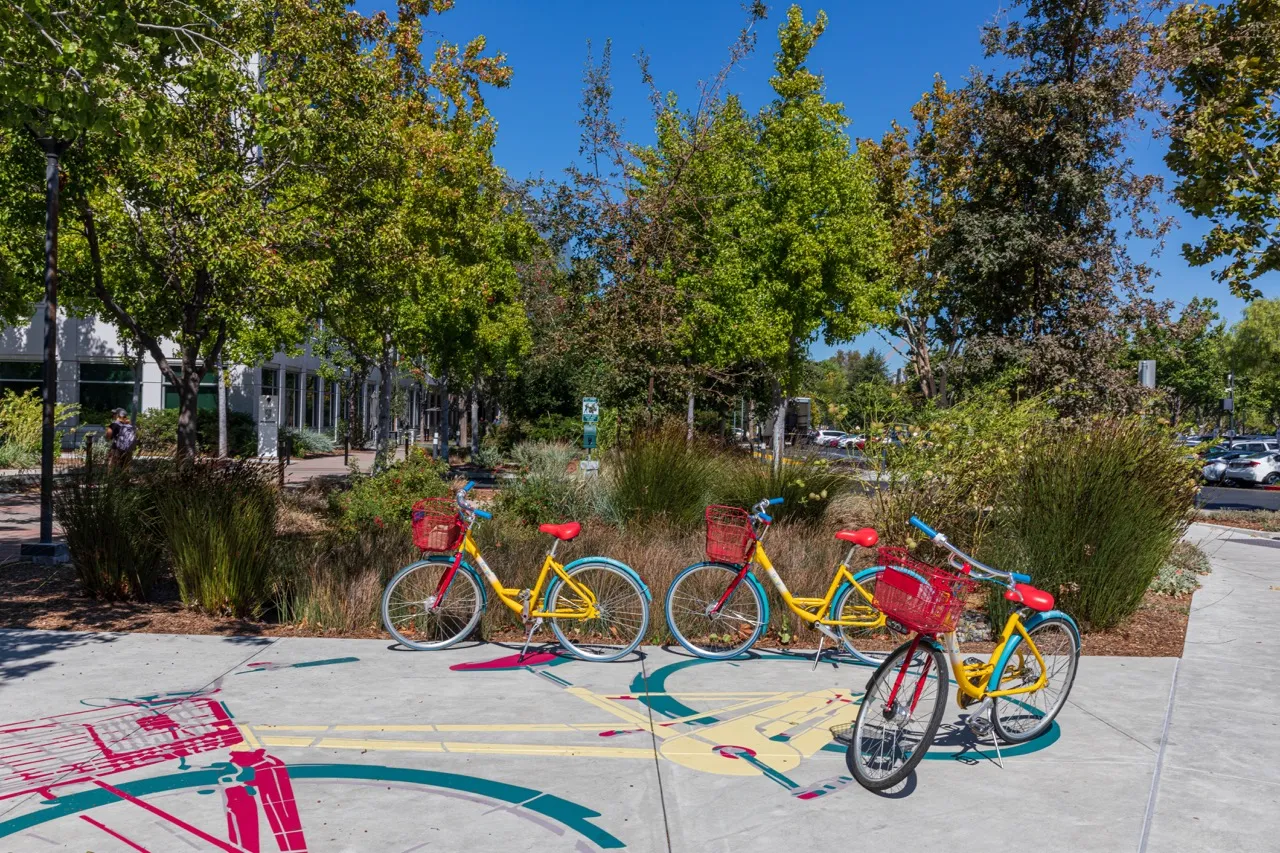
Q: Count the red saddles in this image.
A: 3